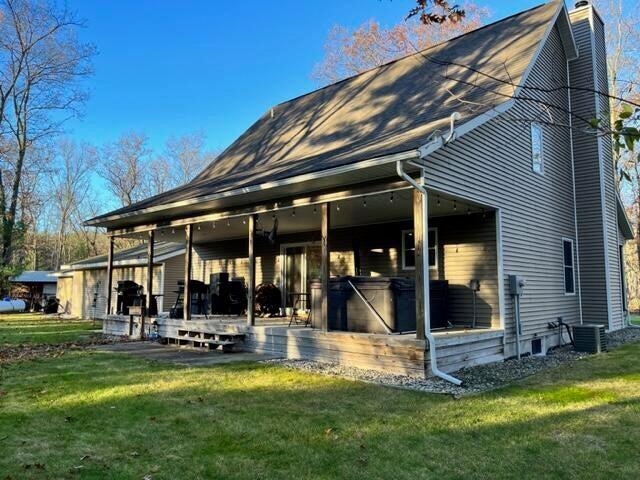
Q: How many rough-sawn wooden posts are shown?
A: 6